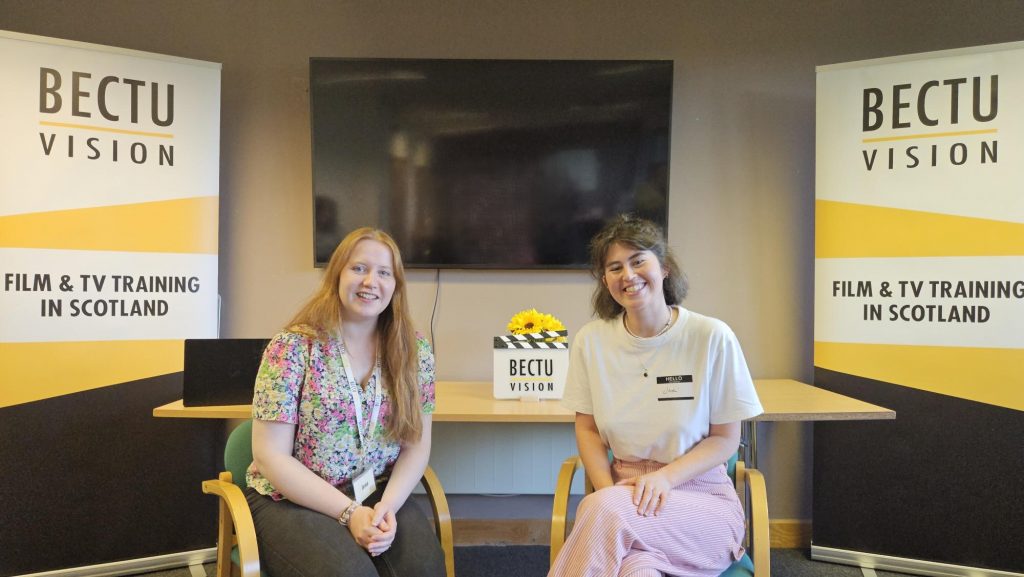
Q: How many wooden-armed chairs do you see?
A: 2